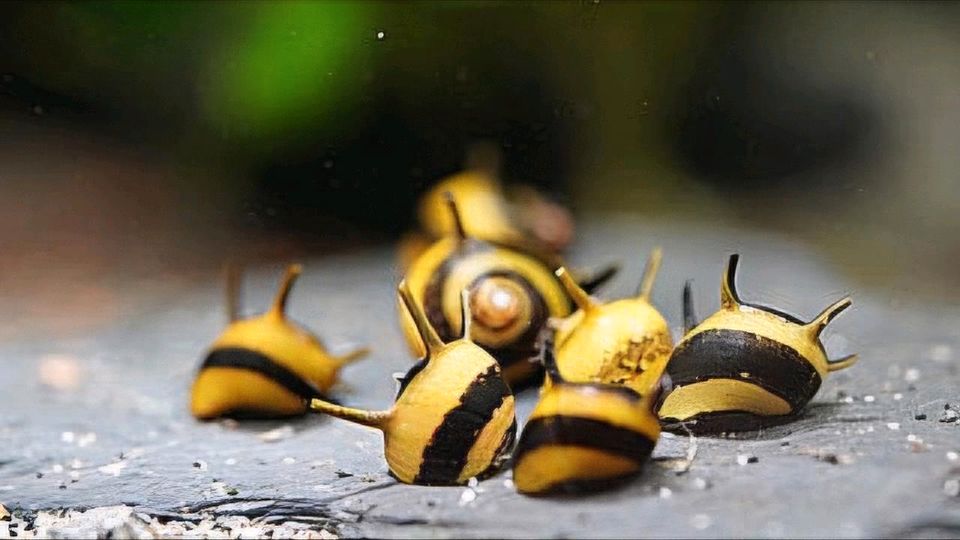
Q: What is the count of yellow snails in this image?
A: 7